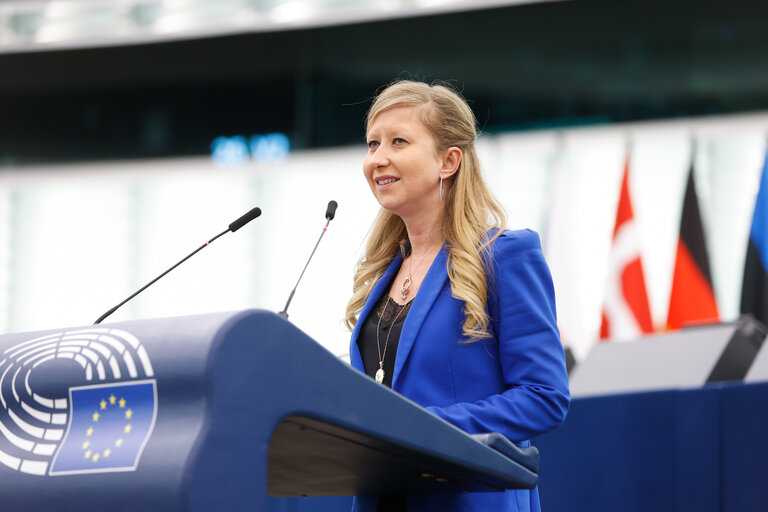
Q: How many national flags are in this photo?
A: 3